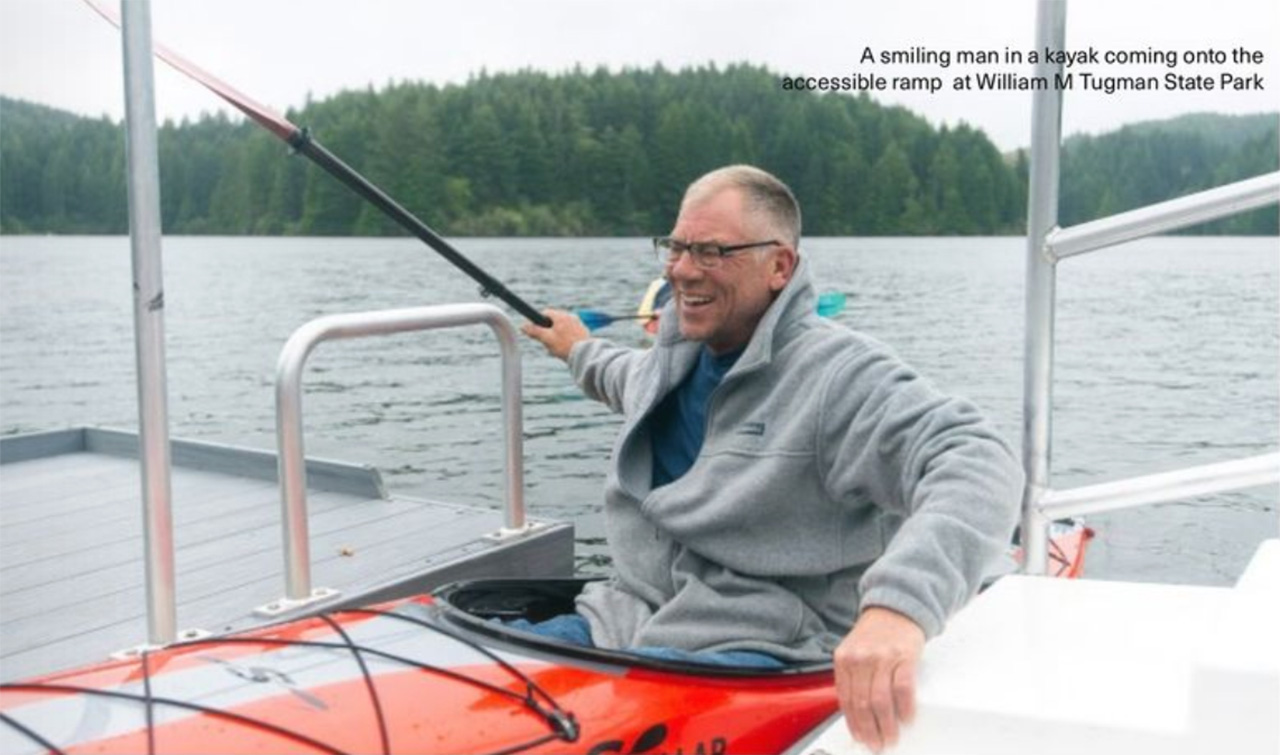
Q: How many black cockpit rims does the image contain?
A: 1